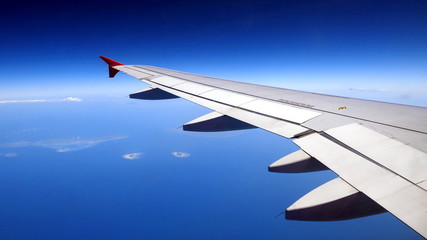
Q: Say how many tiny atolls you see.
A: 2